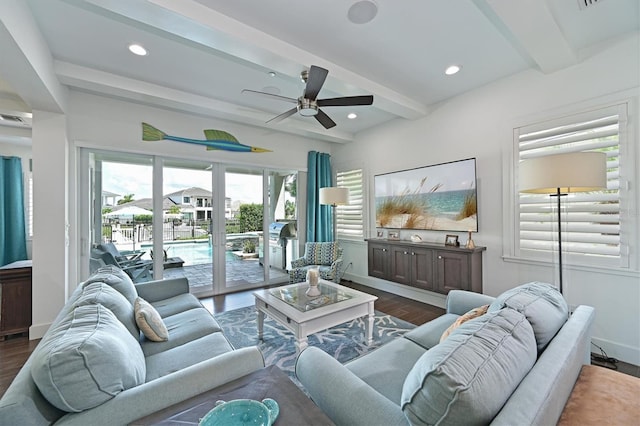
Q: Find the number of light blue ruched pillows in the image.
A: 5